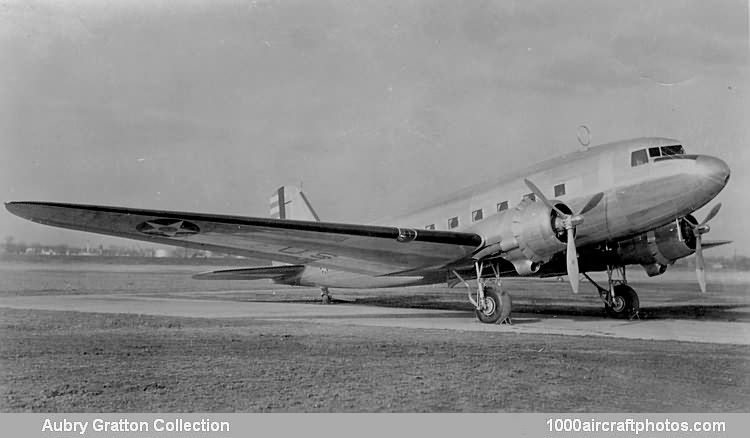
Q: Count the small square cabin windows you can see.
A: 6